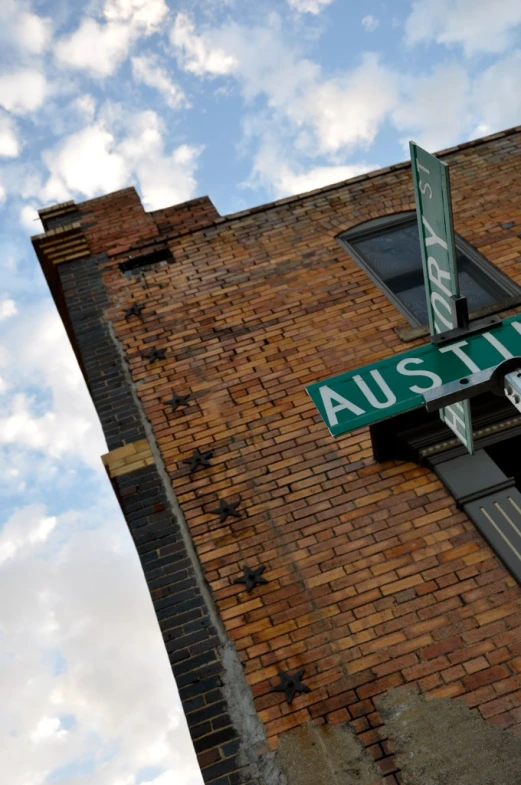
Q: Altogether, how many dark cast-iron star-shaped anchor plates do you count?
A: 7